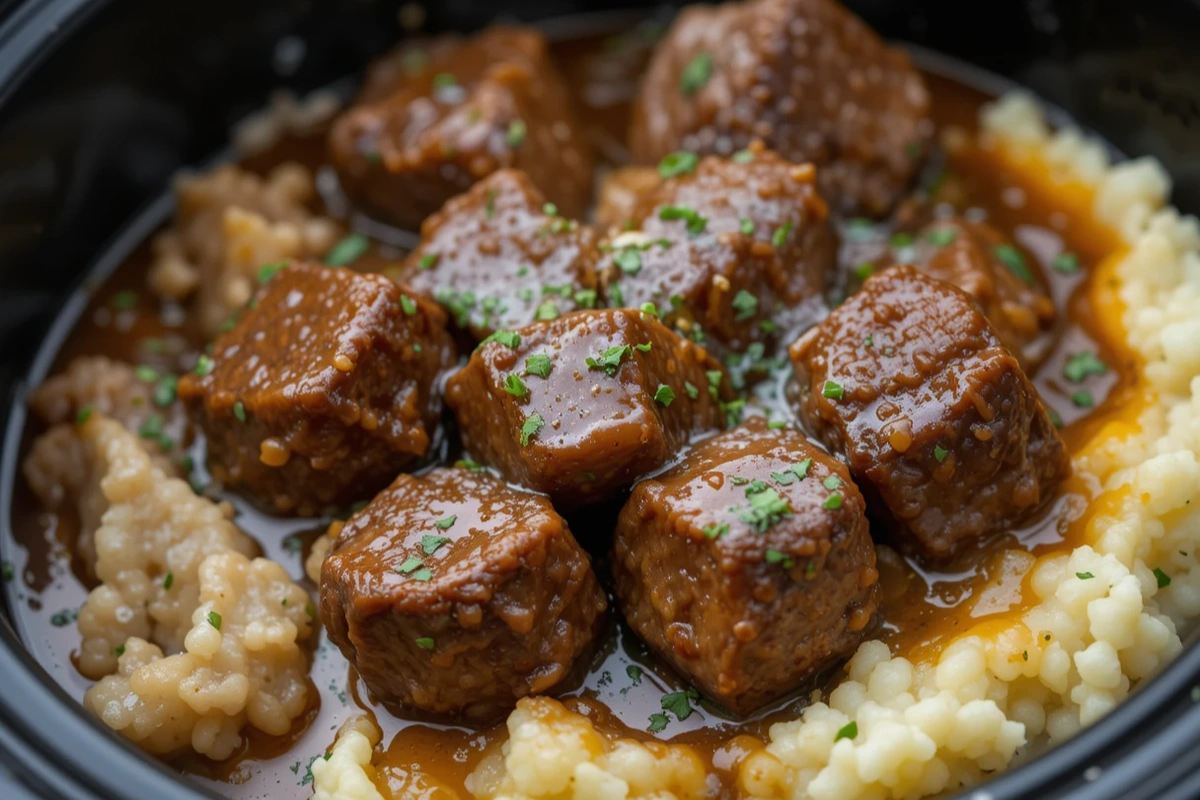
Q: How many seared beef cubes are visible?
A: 10